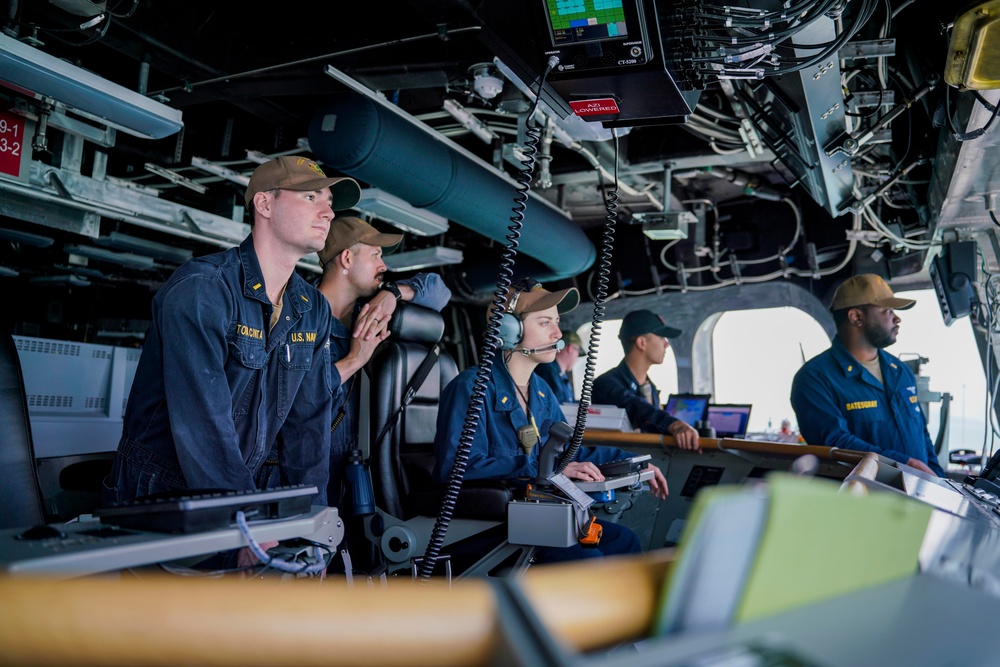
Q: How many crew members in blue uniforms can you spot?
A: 6